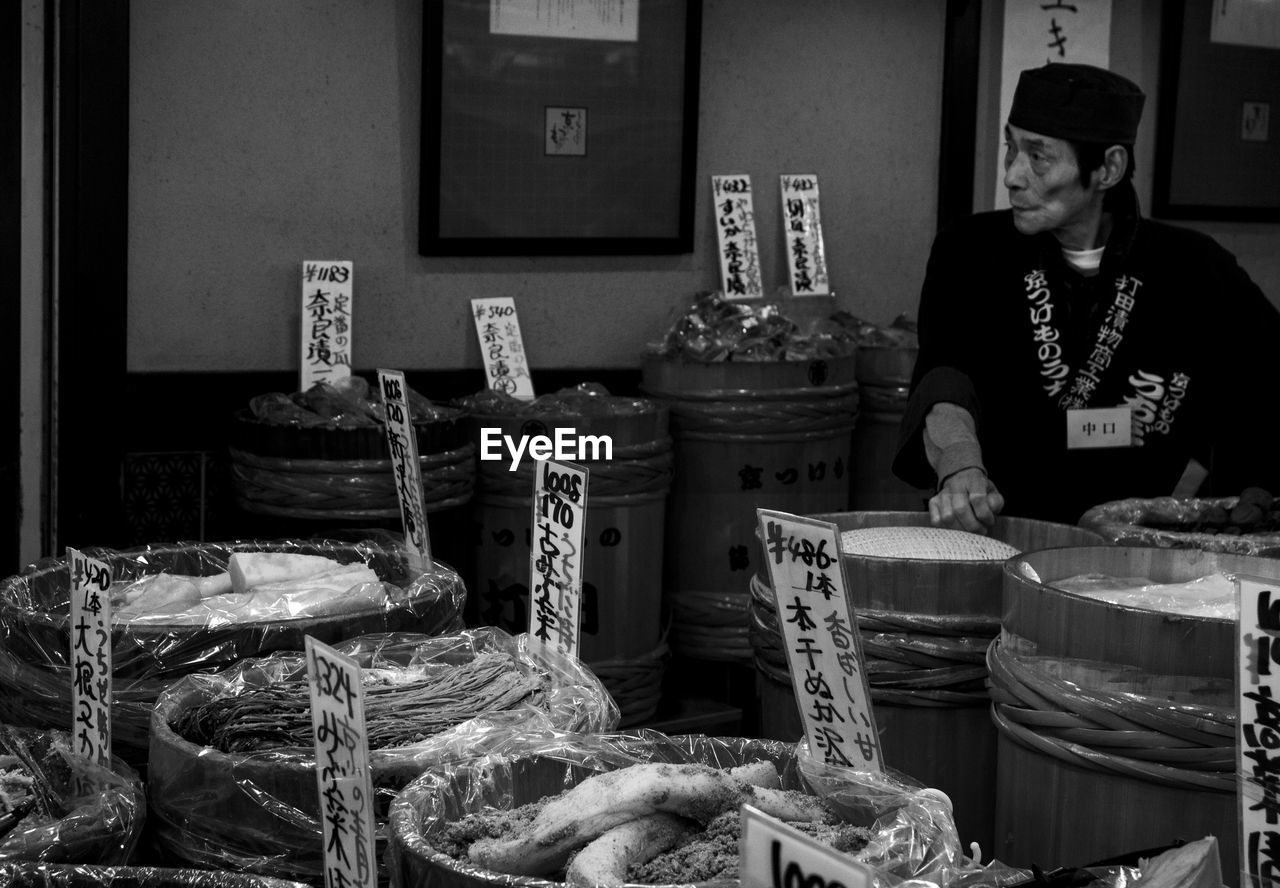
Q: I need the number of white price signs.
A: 11